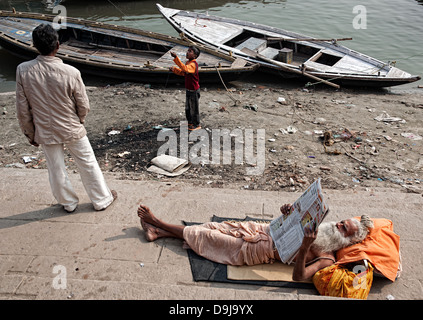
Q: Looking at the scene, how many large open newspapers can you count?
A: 1